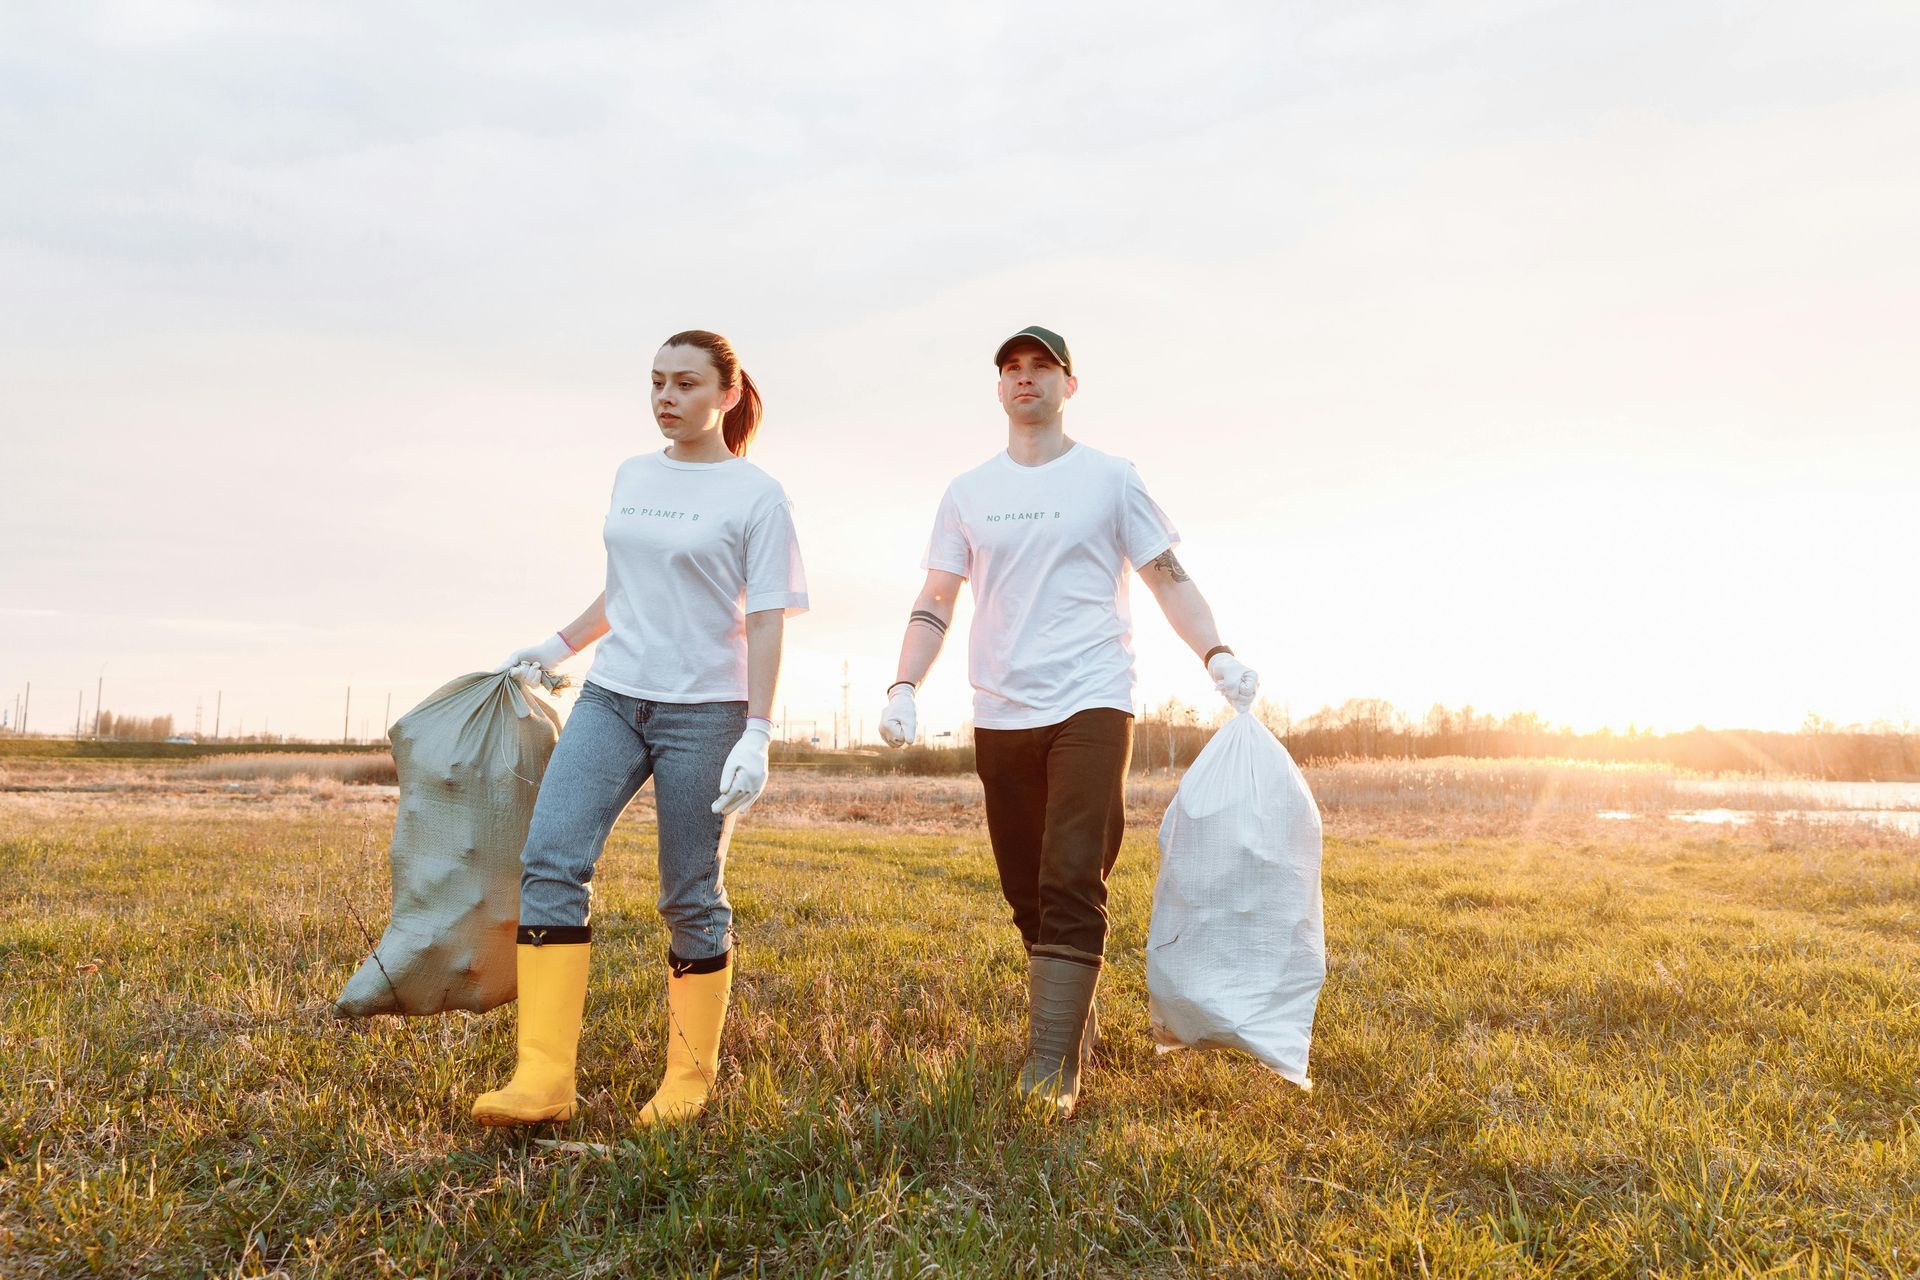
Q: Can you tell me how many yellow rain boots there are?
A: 2